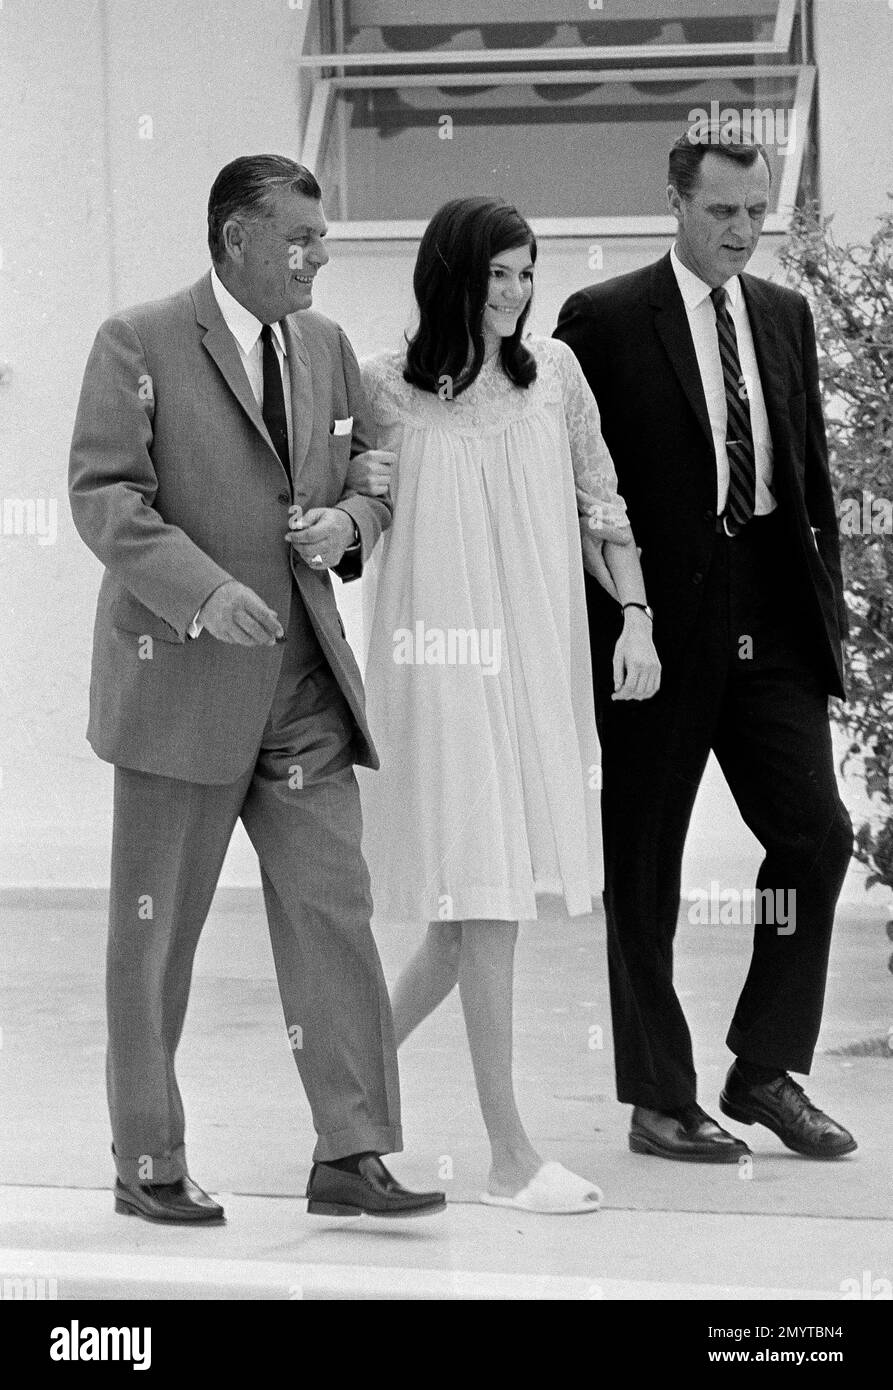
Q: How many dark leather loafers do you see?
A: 2